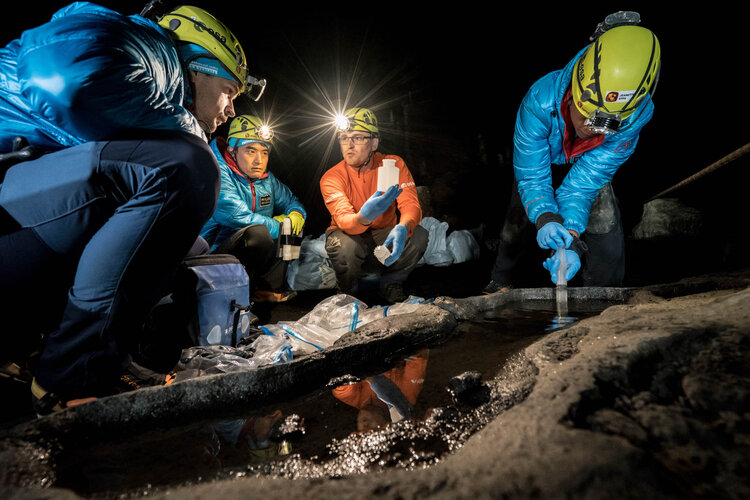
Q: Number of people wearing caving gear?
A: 4